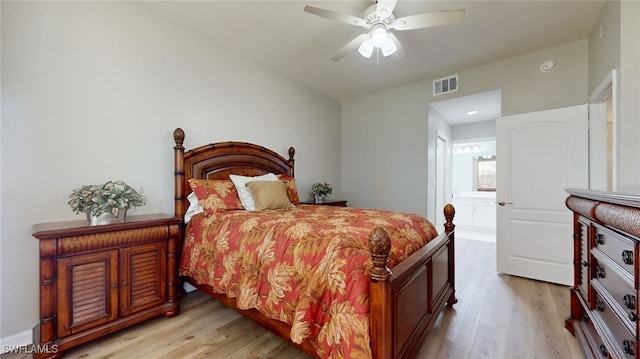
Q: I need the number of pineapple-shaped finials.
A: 4